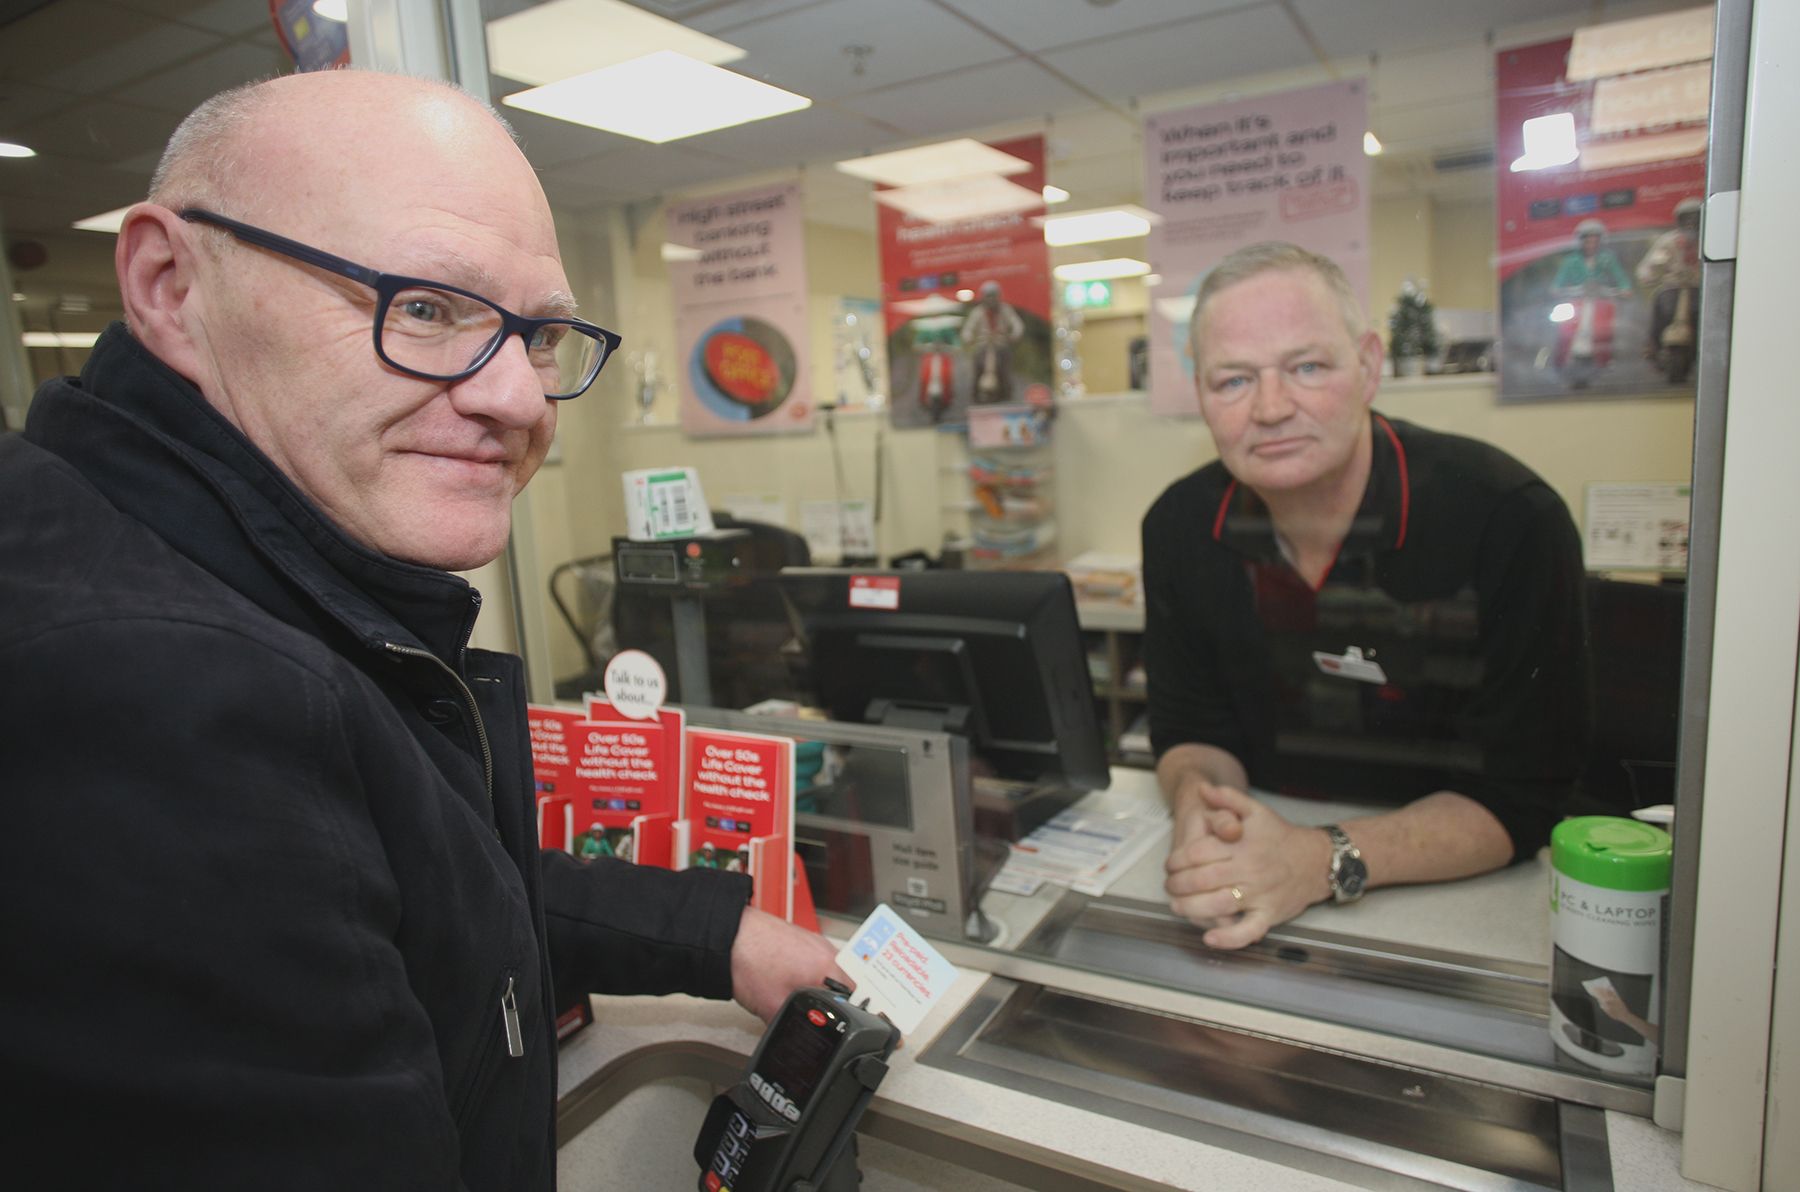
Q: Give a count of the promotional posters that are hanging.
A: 4